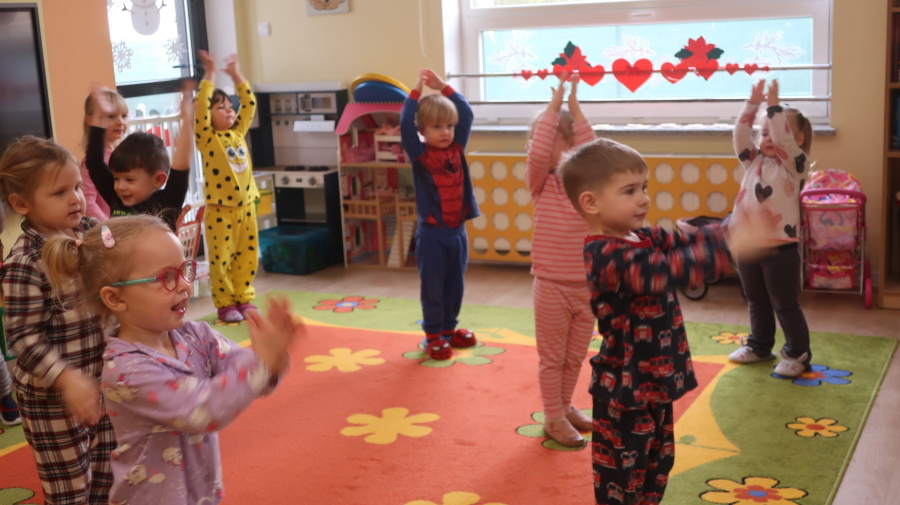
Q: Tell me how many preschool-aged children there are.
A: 9